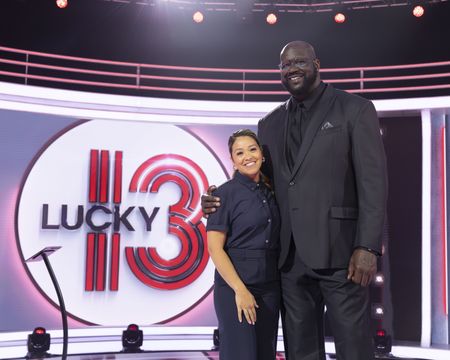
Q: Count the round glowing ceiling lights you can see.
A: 5